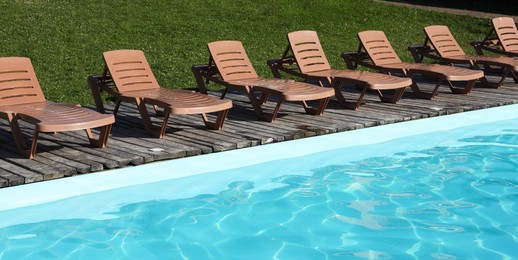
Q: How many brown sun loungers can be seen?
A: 7